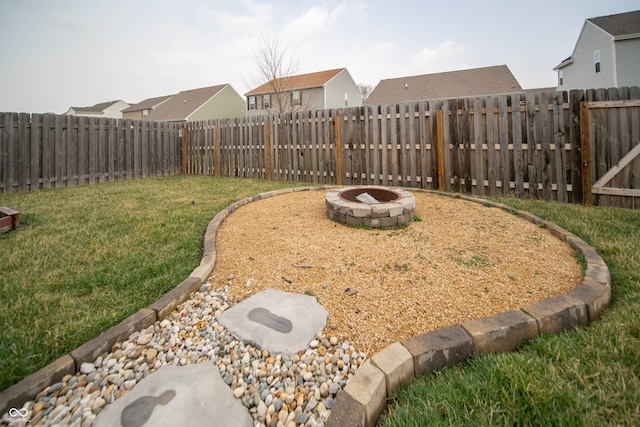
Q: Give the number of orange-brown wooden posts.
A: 6